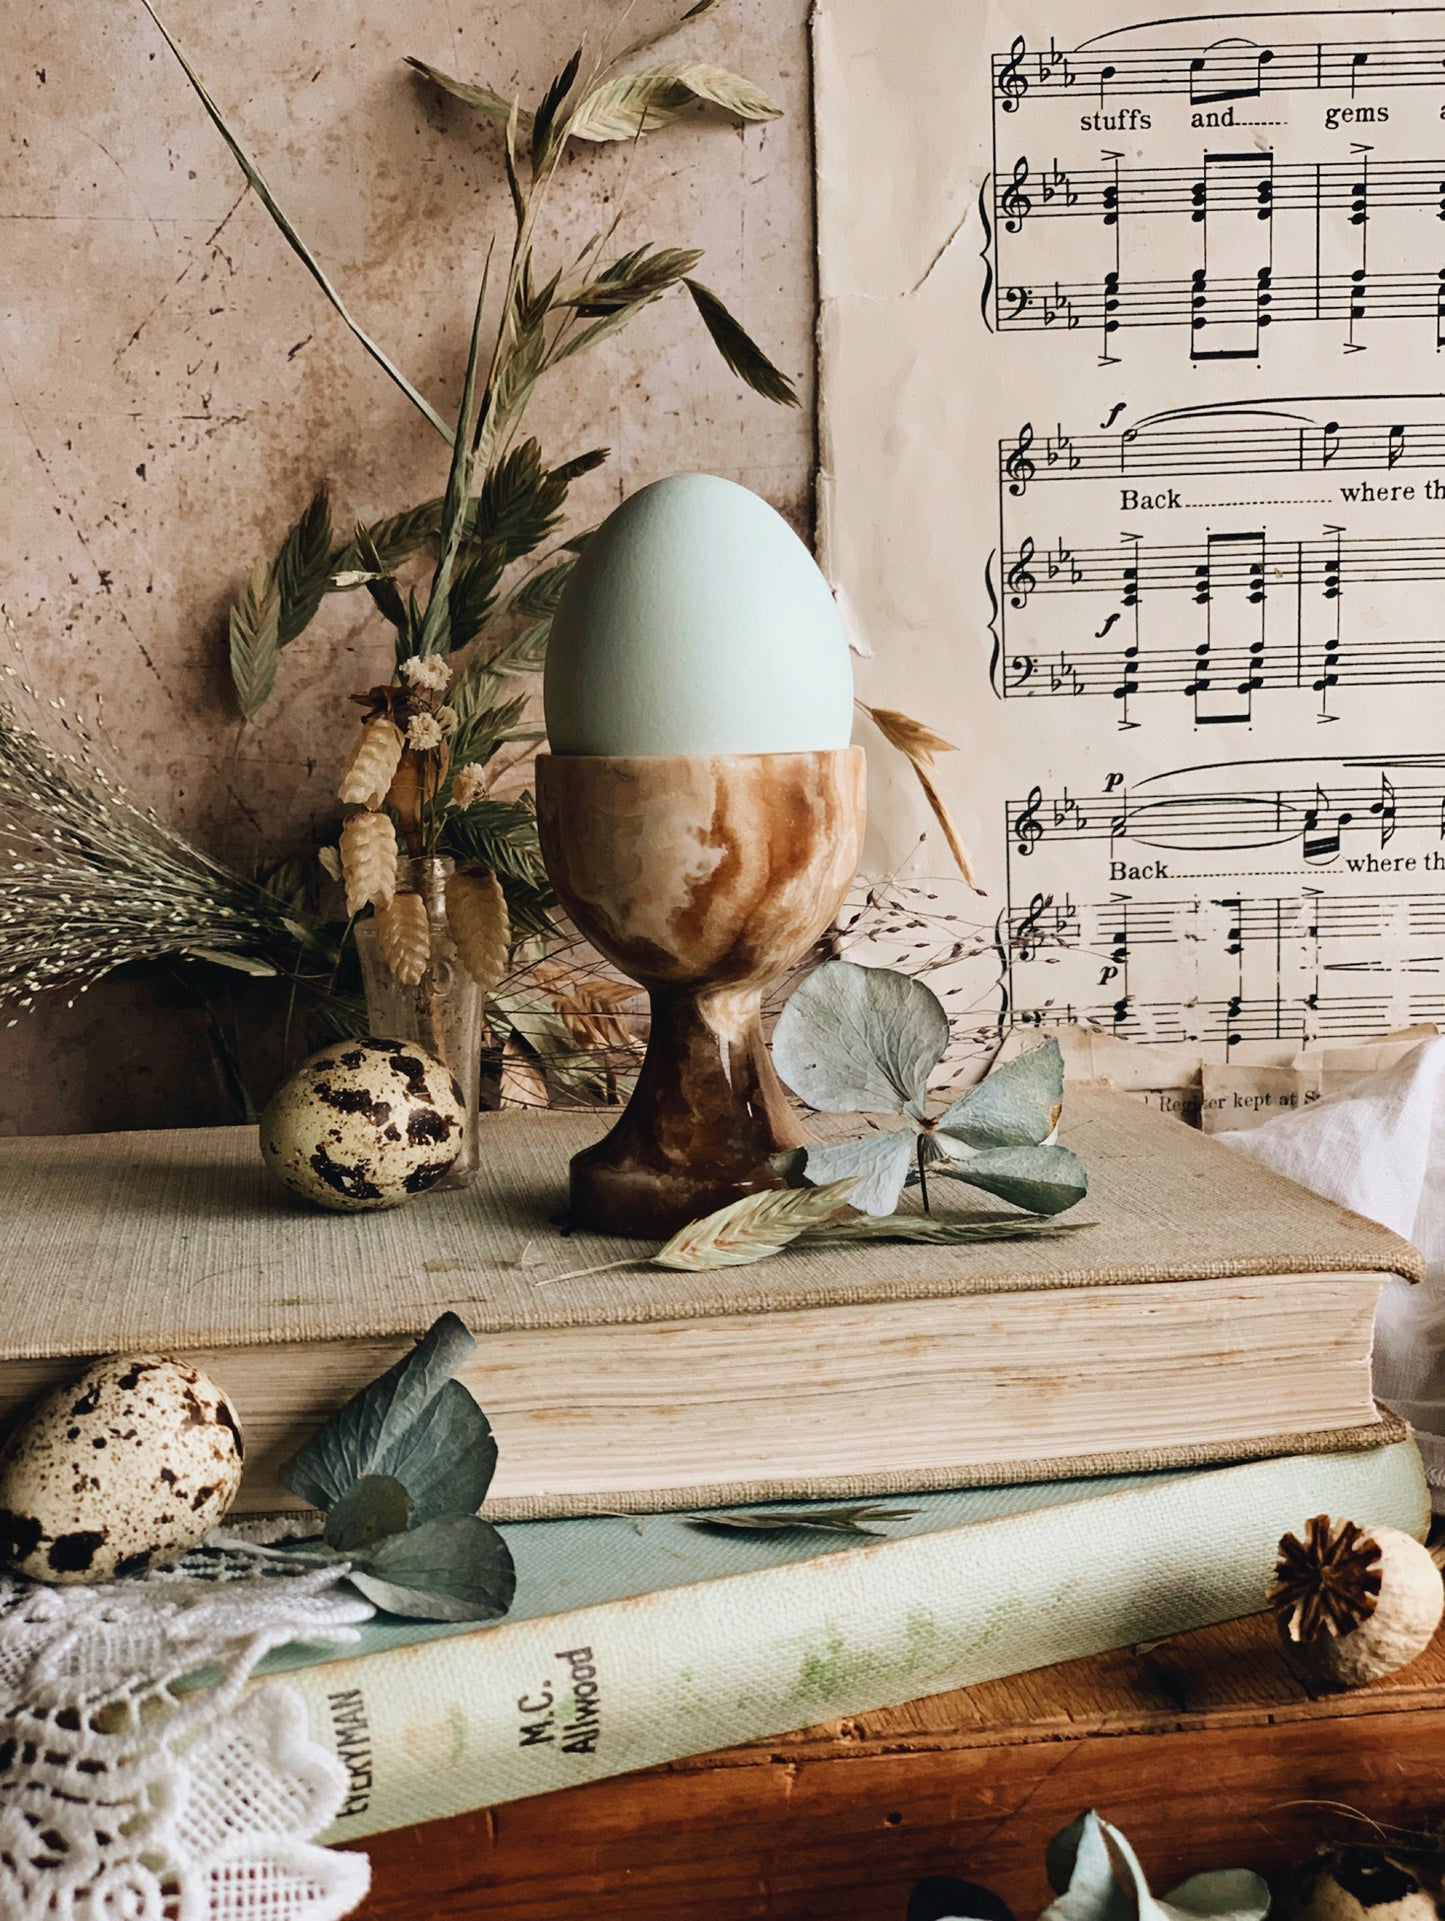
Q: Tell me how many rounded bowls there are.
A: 1